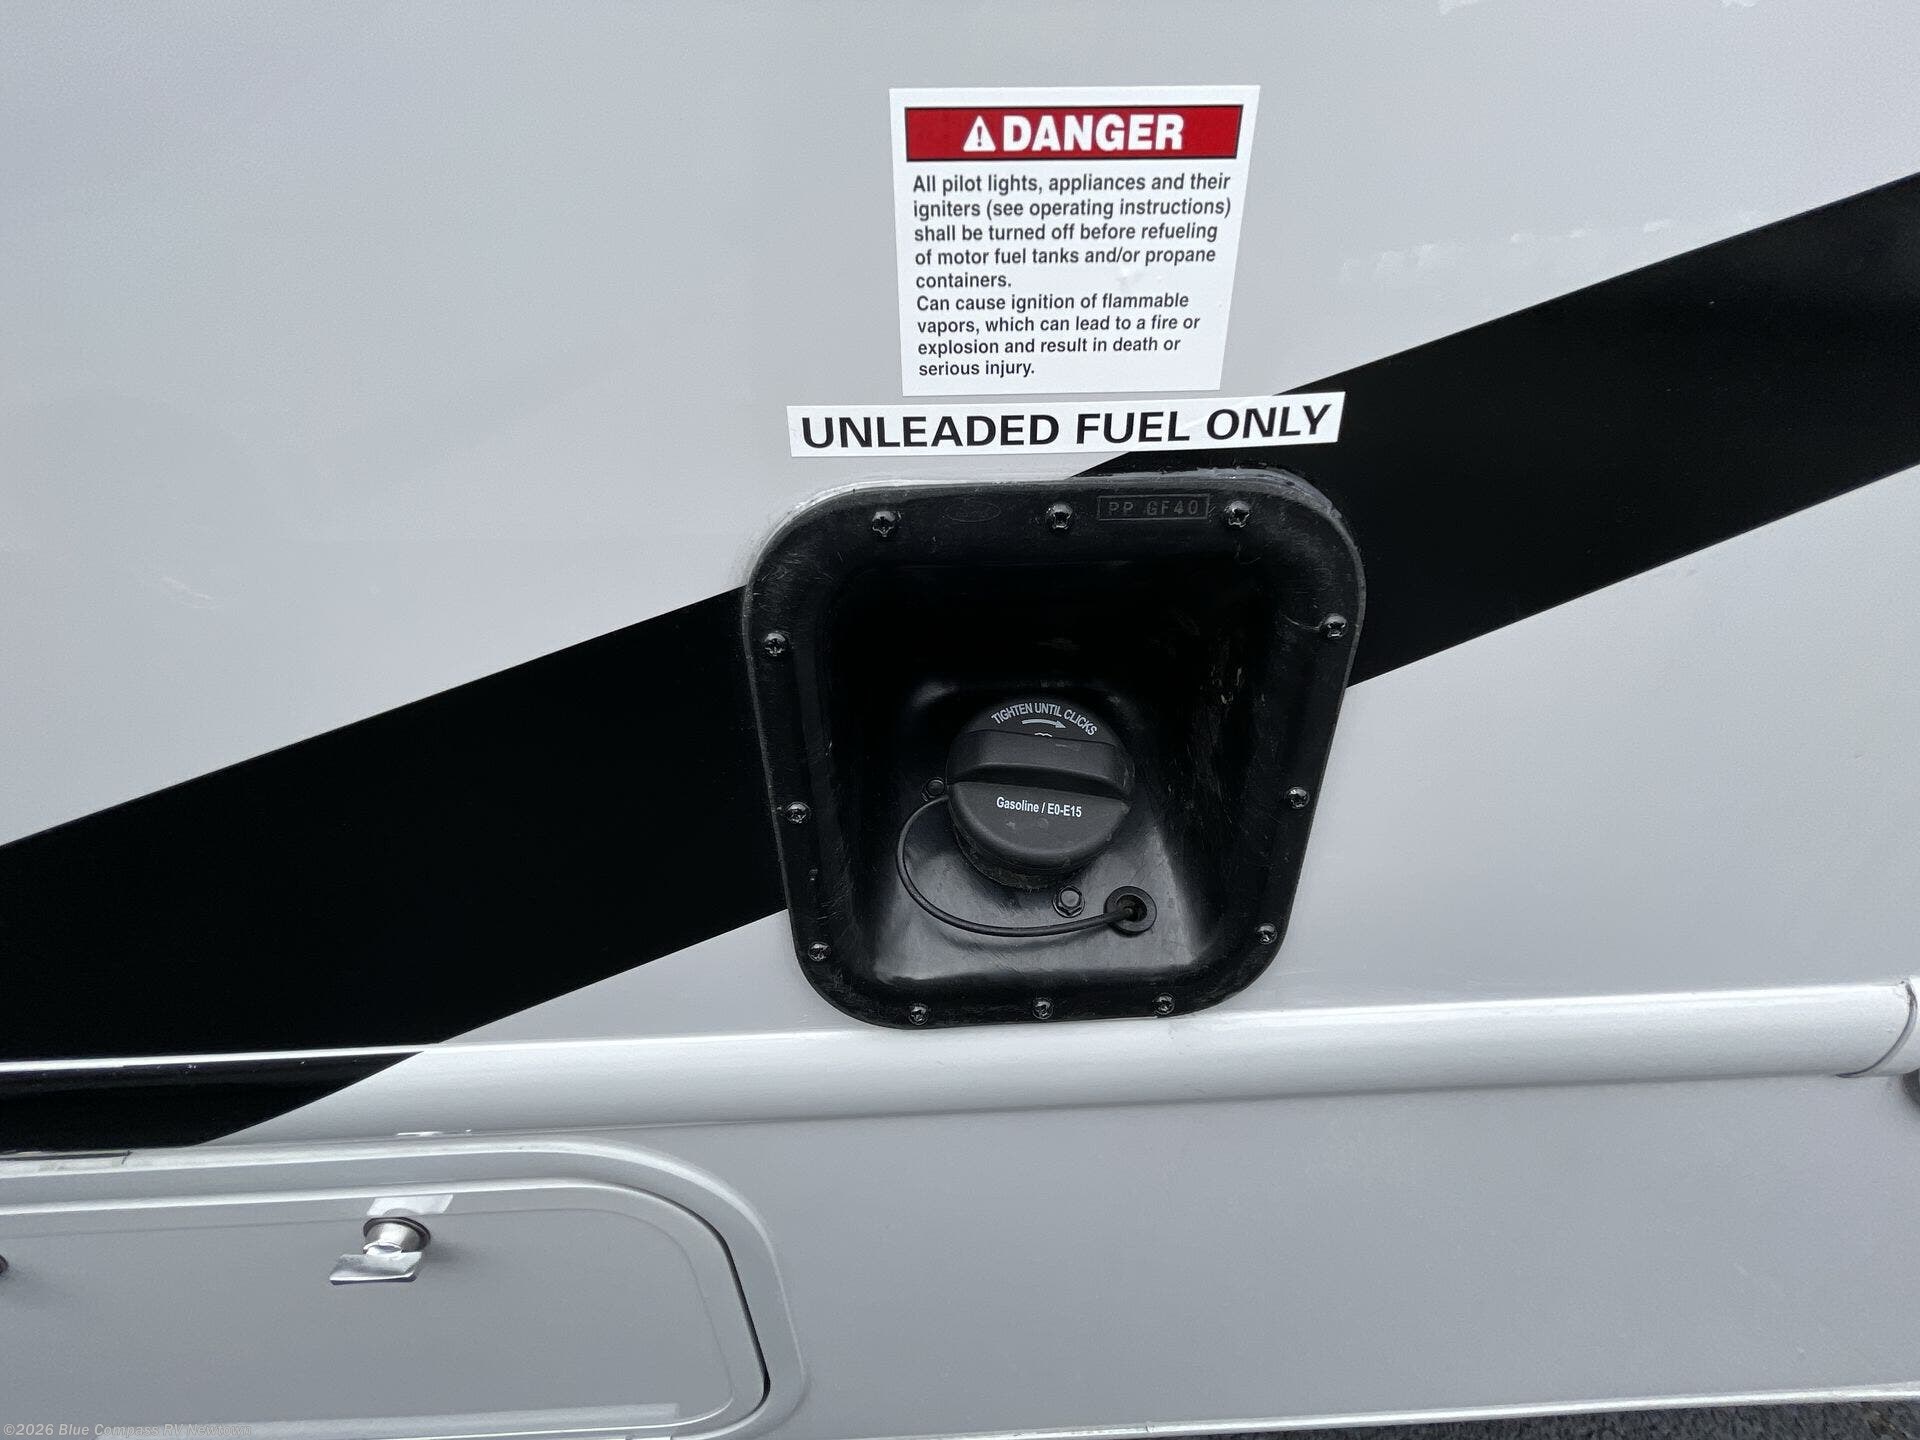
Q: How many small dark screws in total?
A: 12